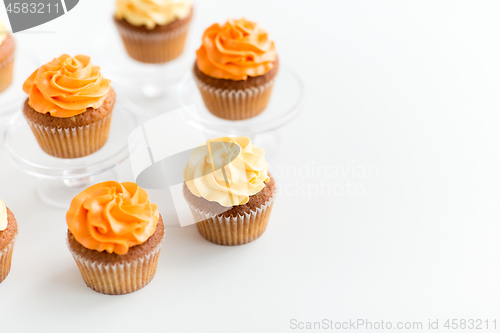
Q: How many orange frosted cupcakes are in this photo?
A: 3